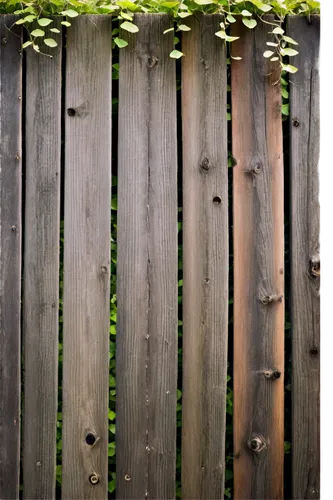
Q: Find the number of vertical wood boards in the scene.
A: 7